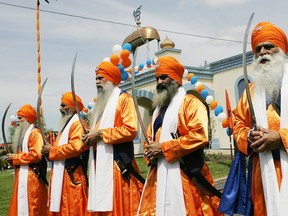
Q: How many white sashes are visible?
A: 5